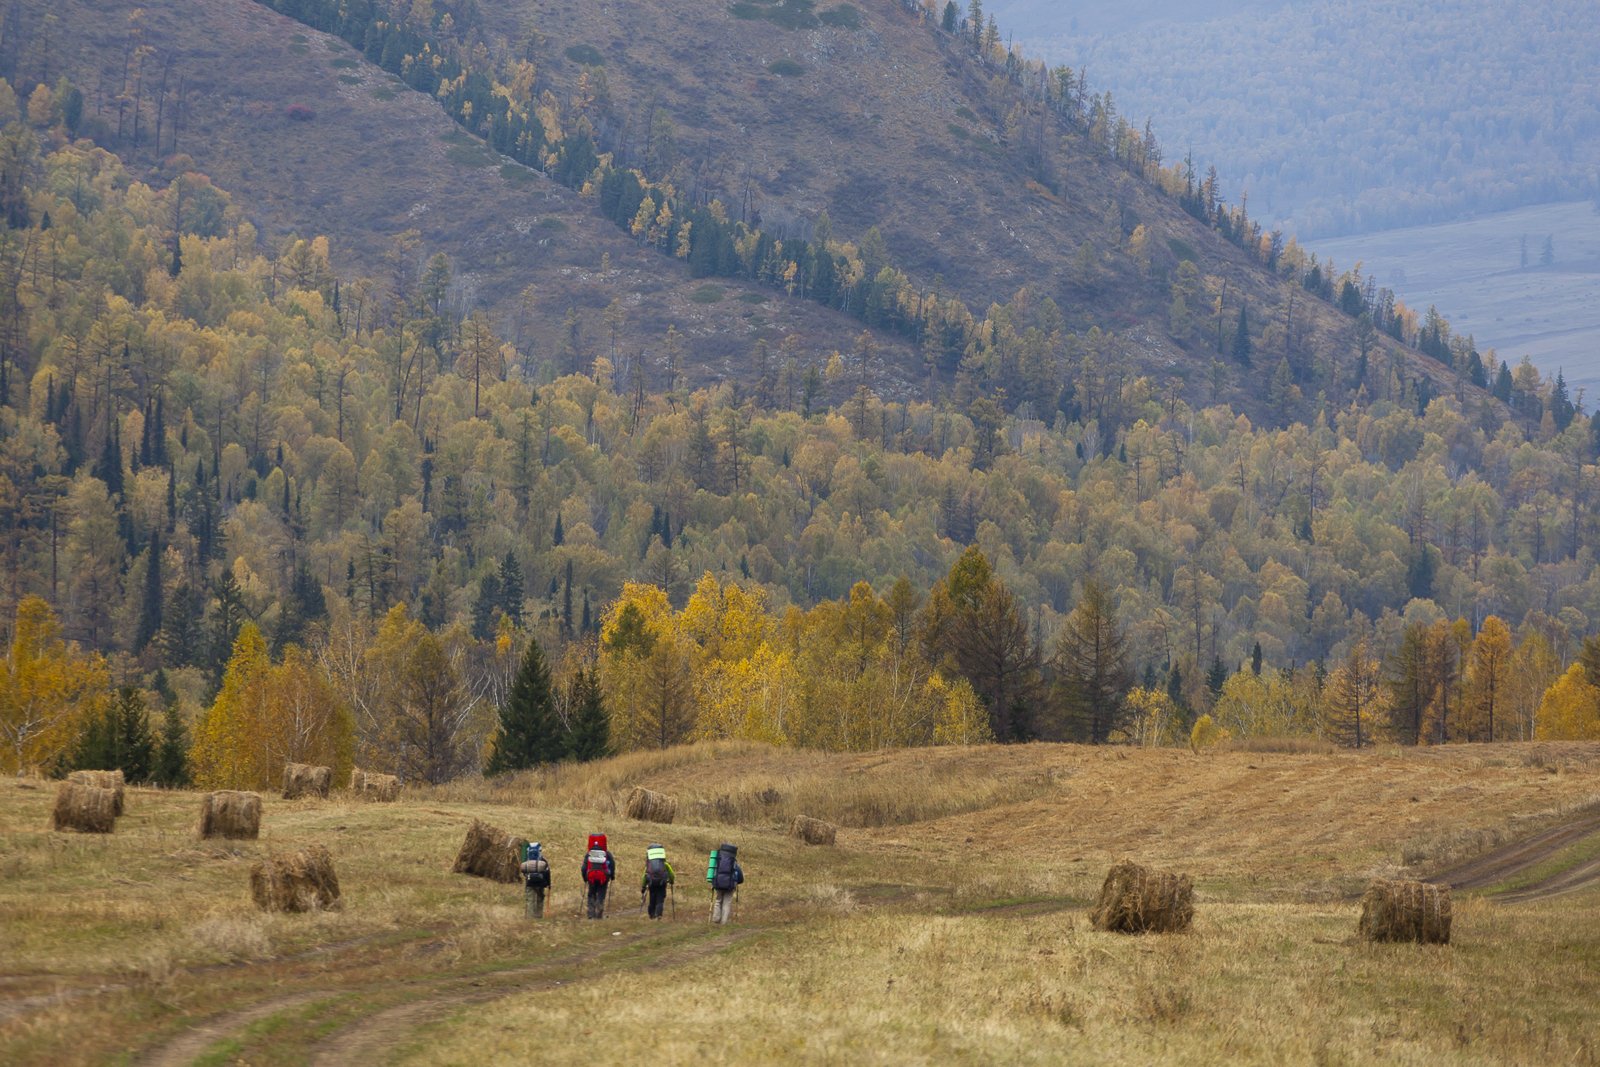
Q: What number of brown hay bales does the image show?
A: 11